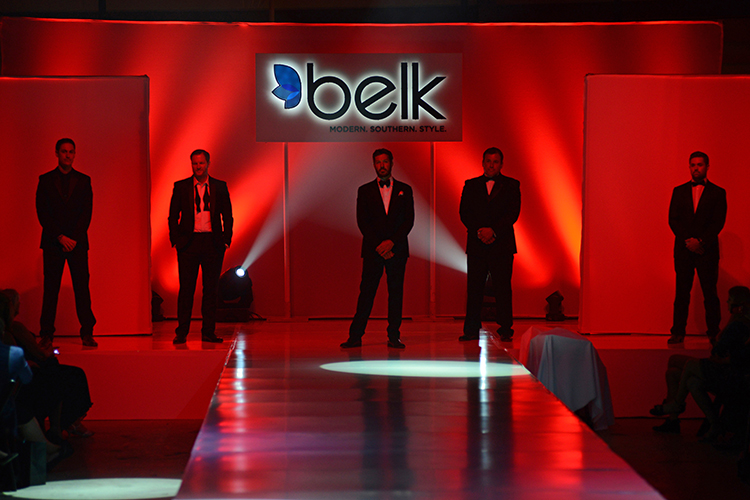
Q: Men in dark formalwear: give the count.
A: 5